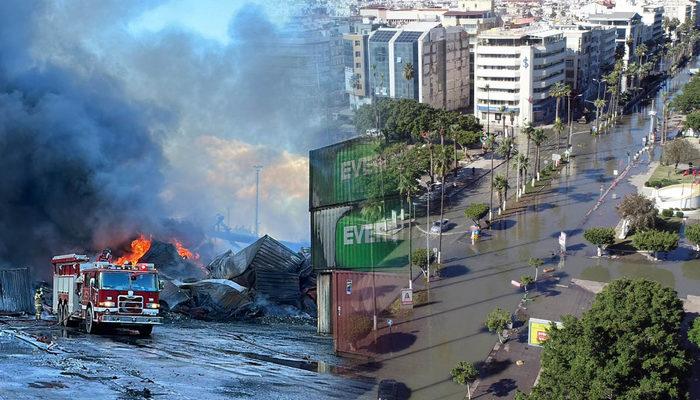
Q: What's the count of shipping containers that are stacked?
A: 3